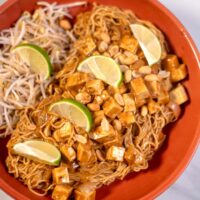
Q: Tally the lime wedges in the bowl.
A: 5